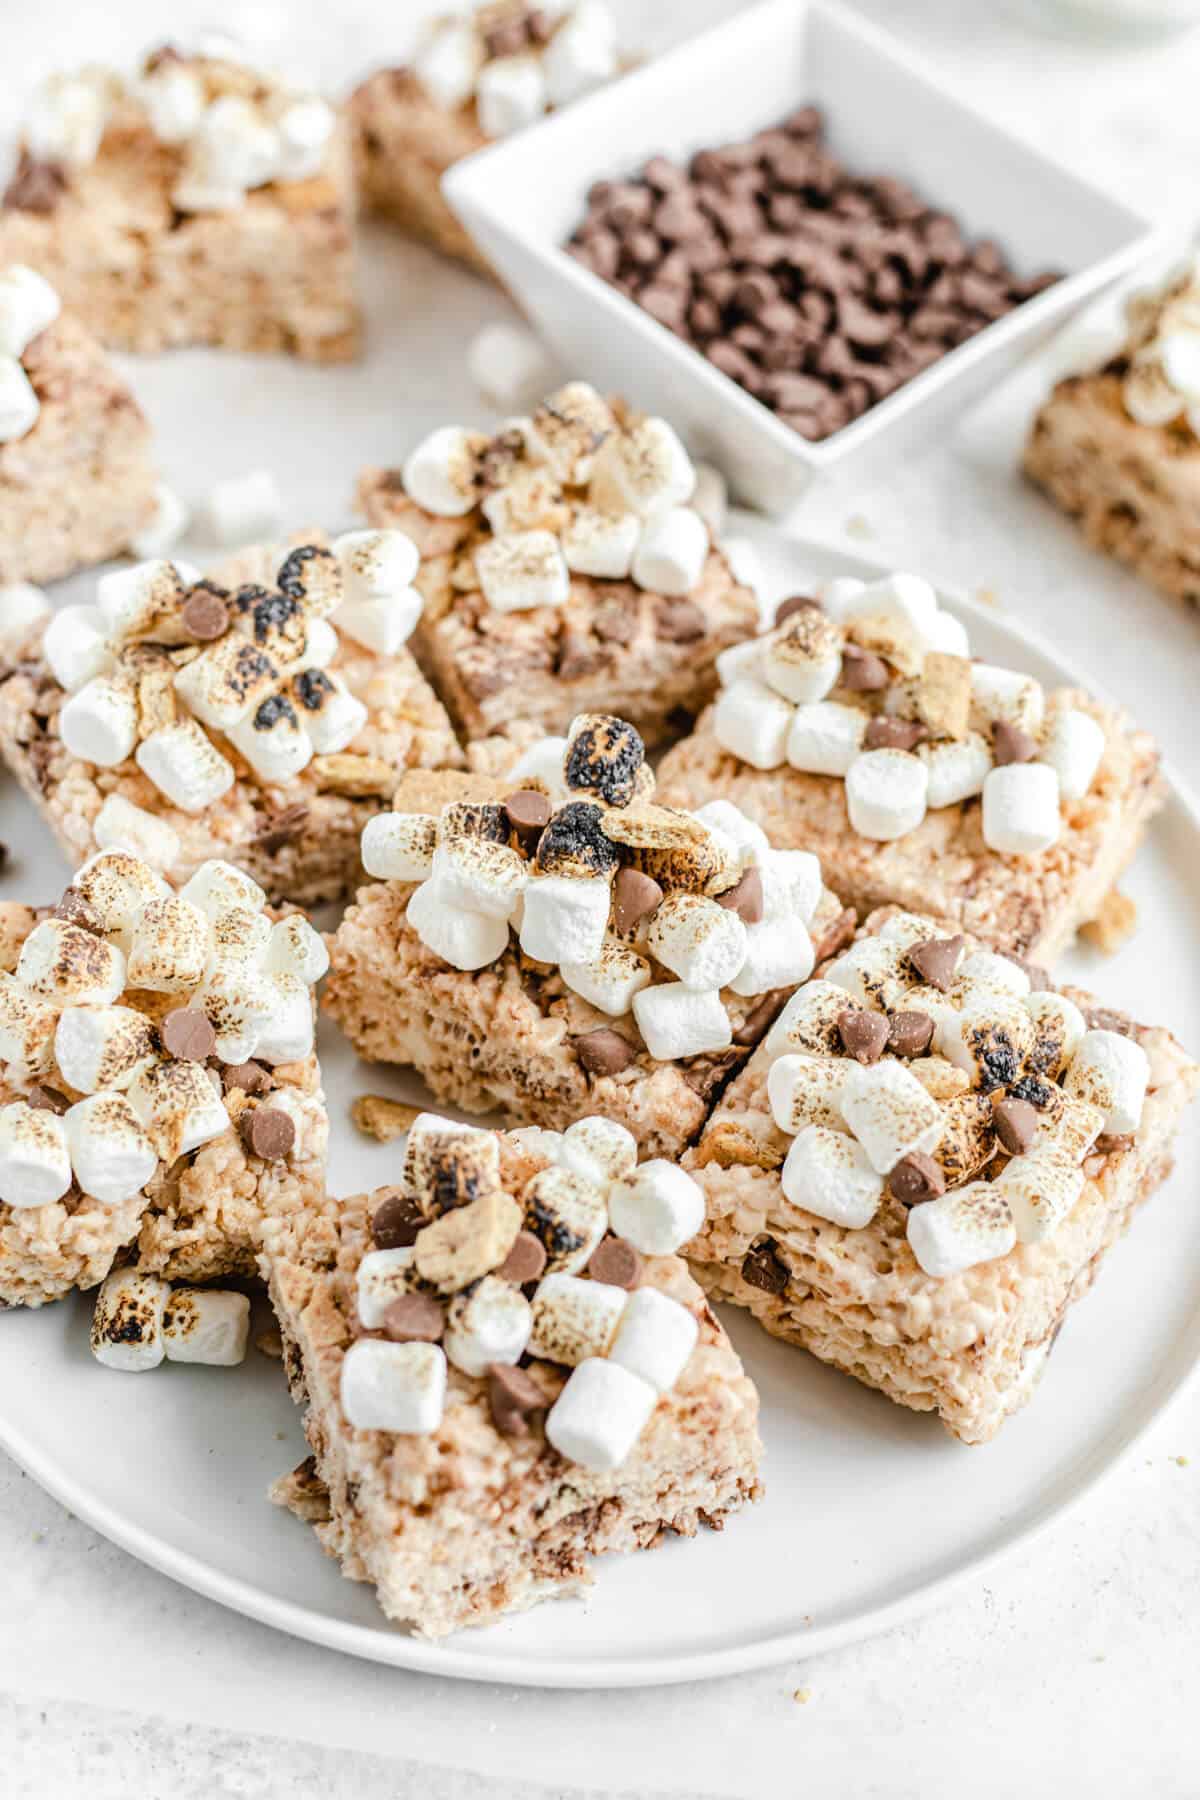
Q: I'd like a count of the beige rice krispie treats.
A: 11